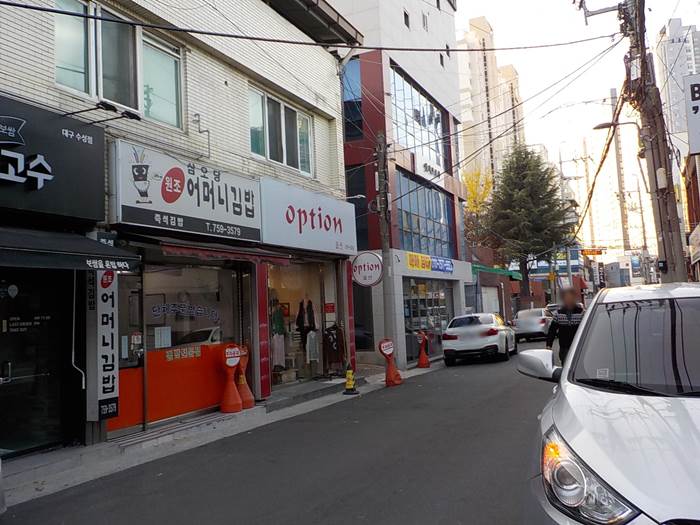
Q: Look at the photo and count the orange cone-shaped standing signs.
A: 4